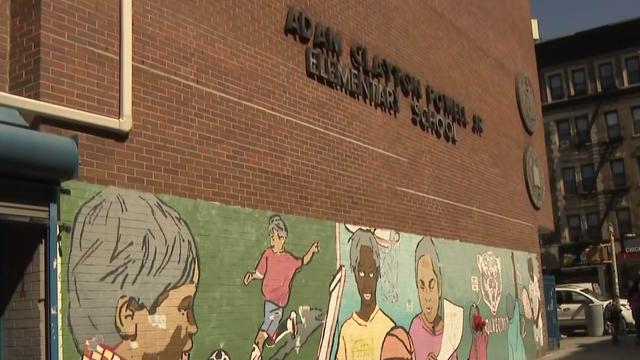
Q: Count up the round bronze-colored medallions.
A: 2